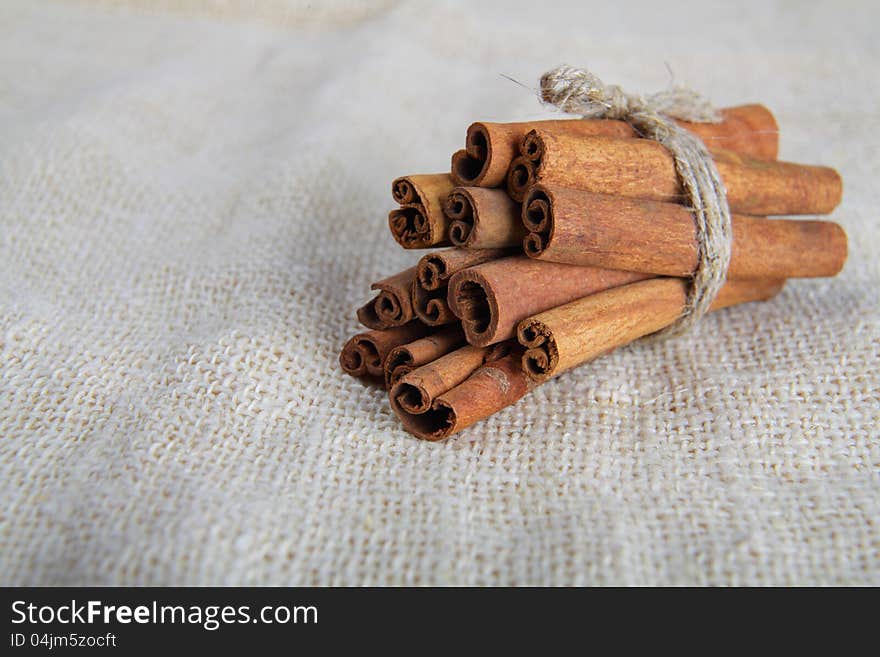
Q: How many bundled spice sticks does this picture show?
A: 12